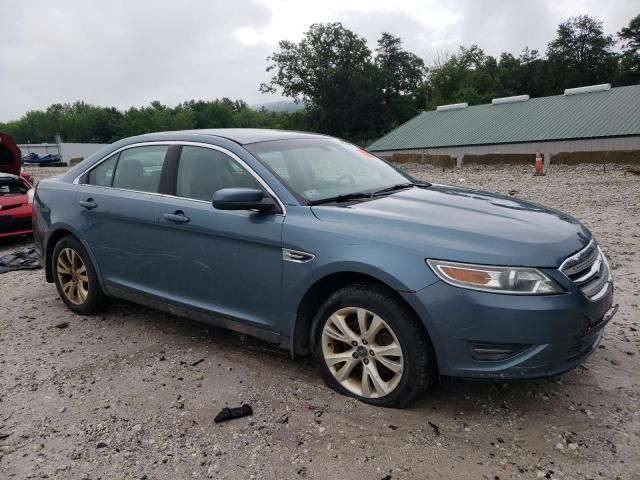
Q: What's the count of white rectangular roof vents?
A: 3